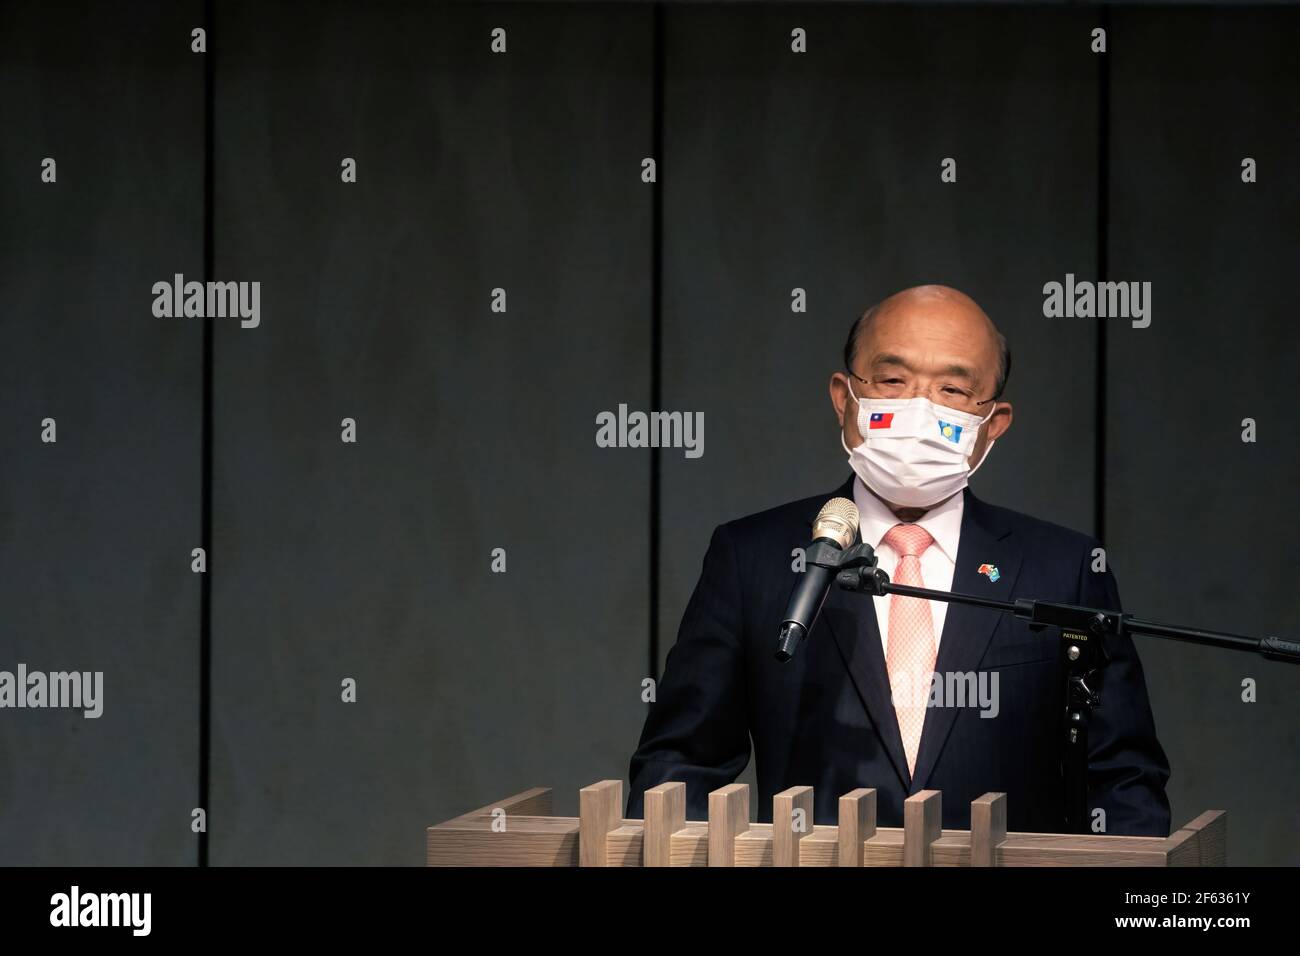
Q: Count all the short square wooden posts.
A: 7